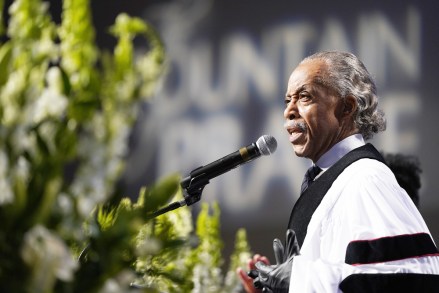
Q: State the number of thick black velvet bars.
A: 2